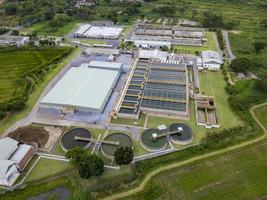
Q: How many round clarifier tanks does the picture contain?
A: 4